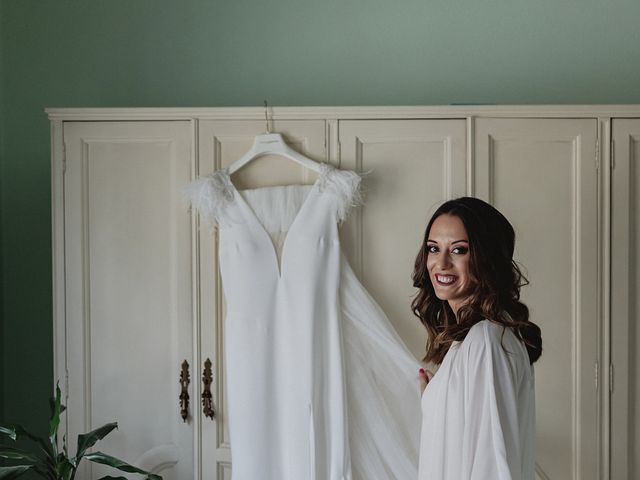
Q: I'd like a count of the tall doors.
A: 5